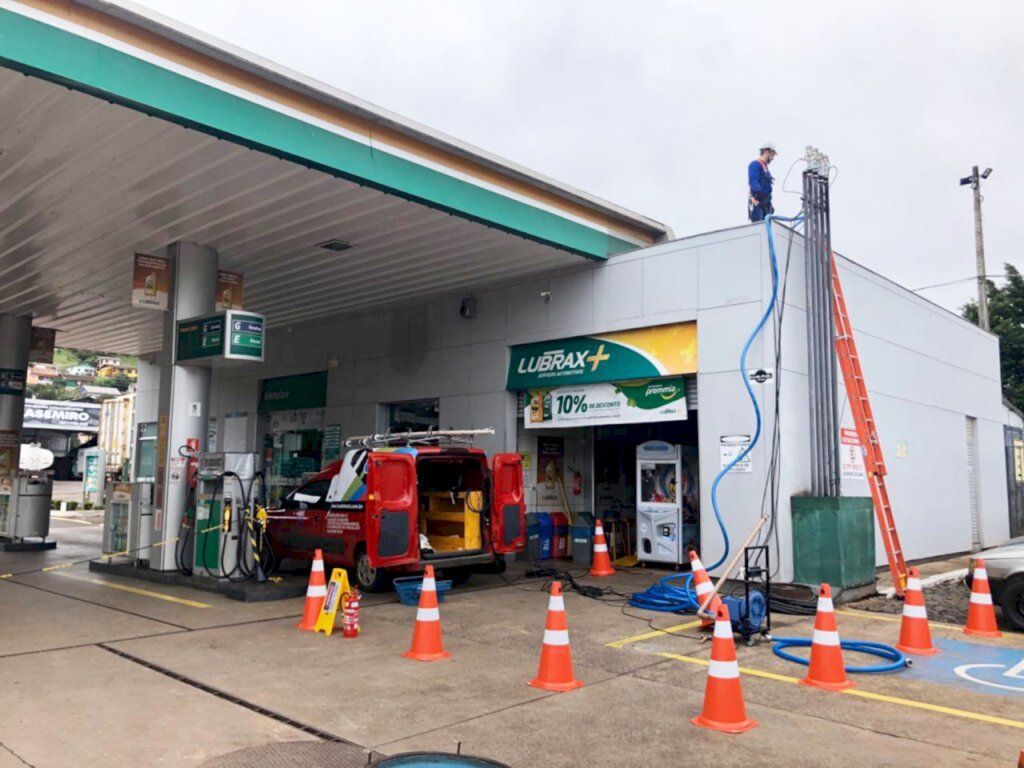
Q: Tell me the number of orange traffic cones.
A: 9